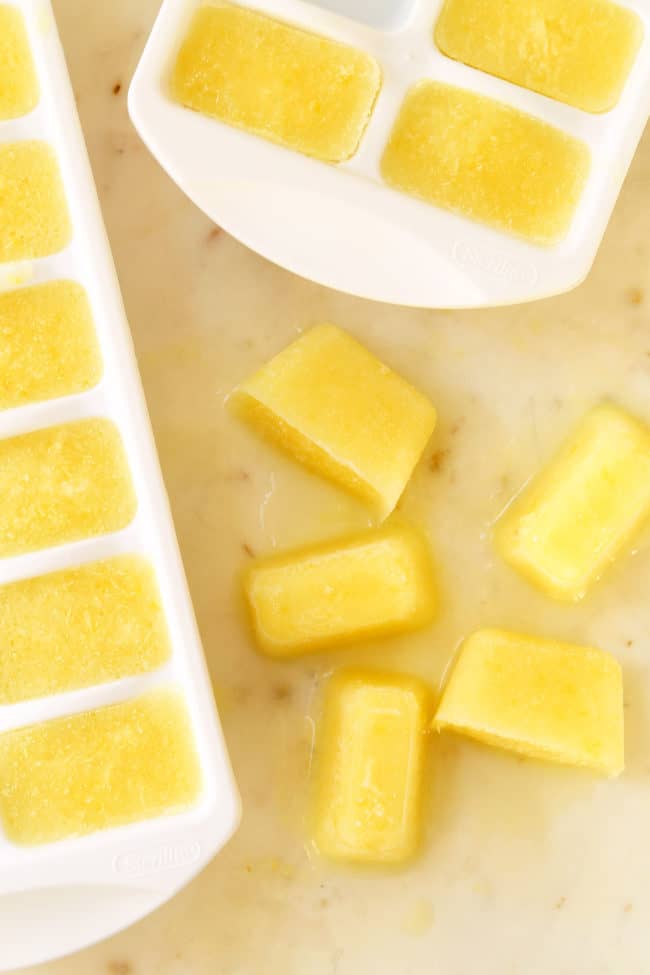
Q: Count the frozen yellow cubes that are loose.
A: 5